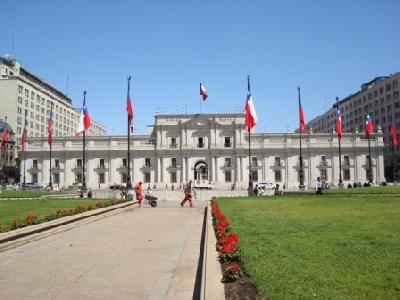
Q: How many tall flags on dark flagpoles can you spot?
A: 10